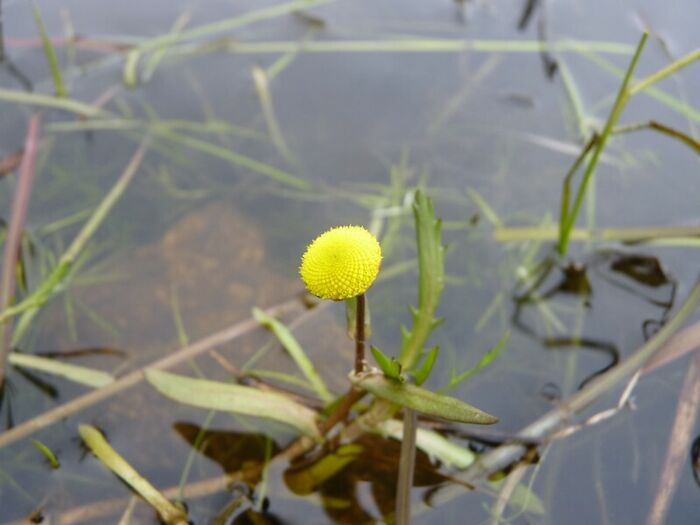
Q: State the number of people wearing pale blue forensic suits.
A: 0